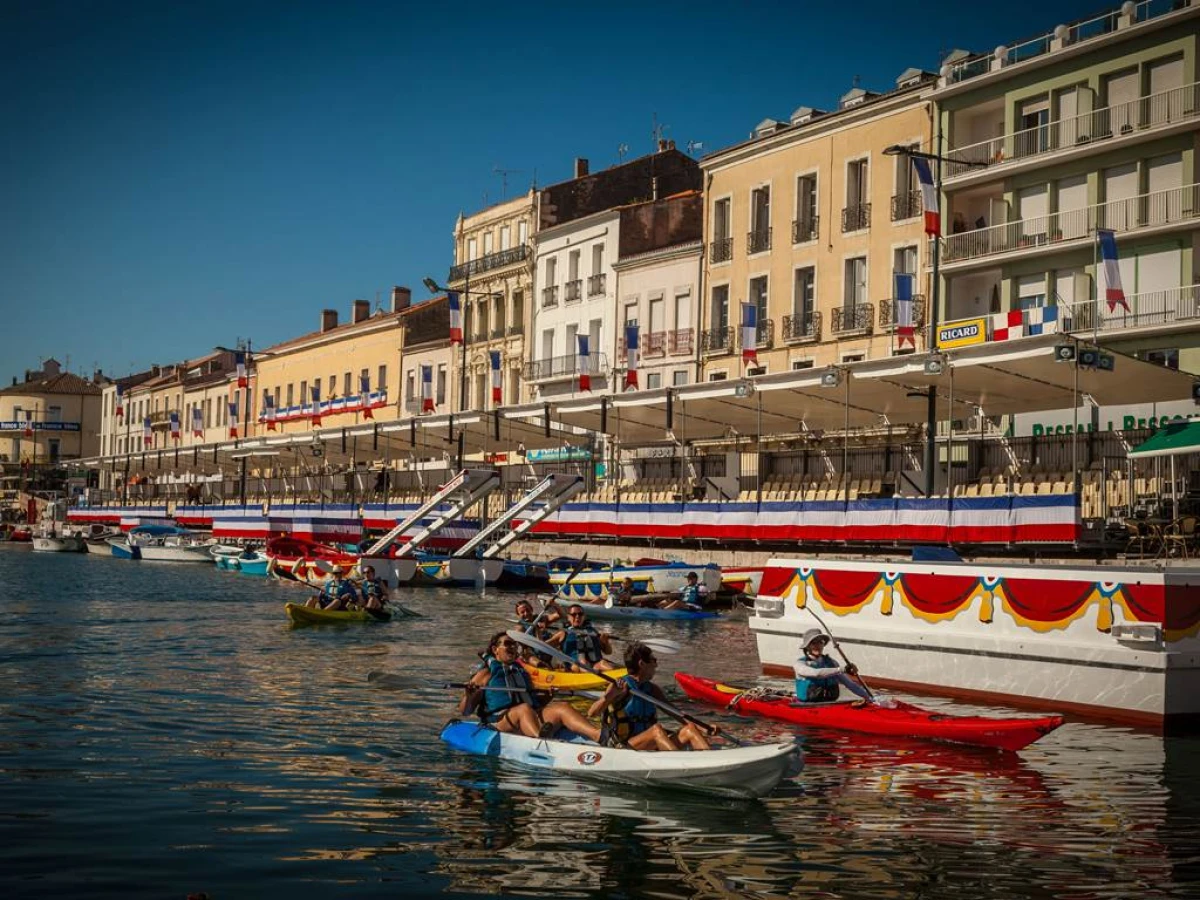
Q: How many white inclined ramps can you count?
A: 2